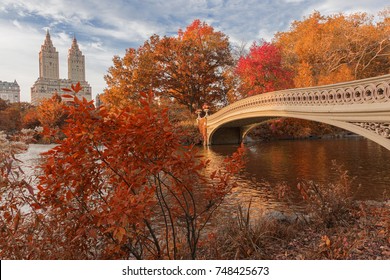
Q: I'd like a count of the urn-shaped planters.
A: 2